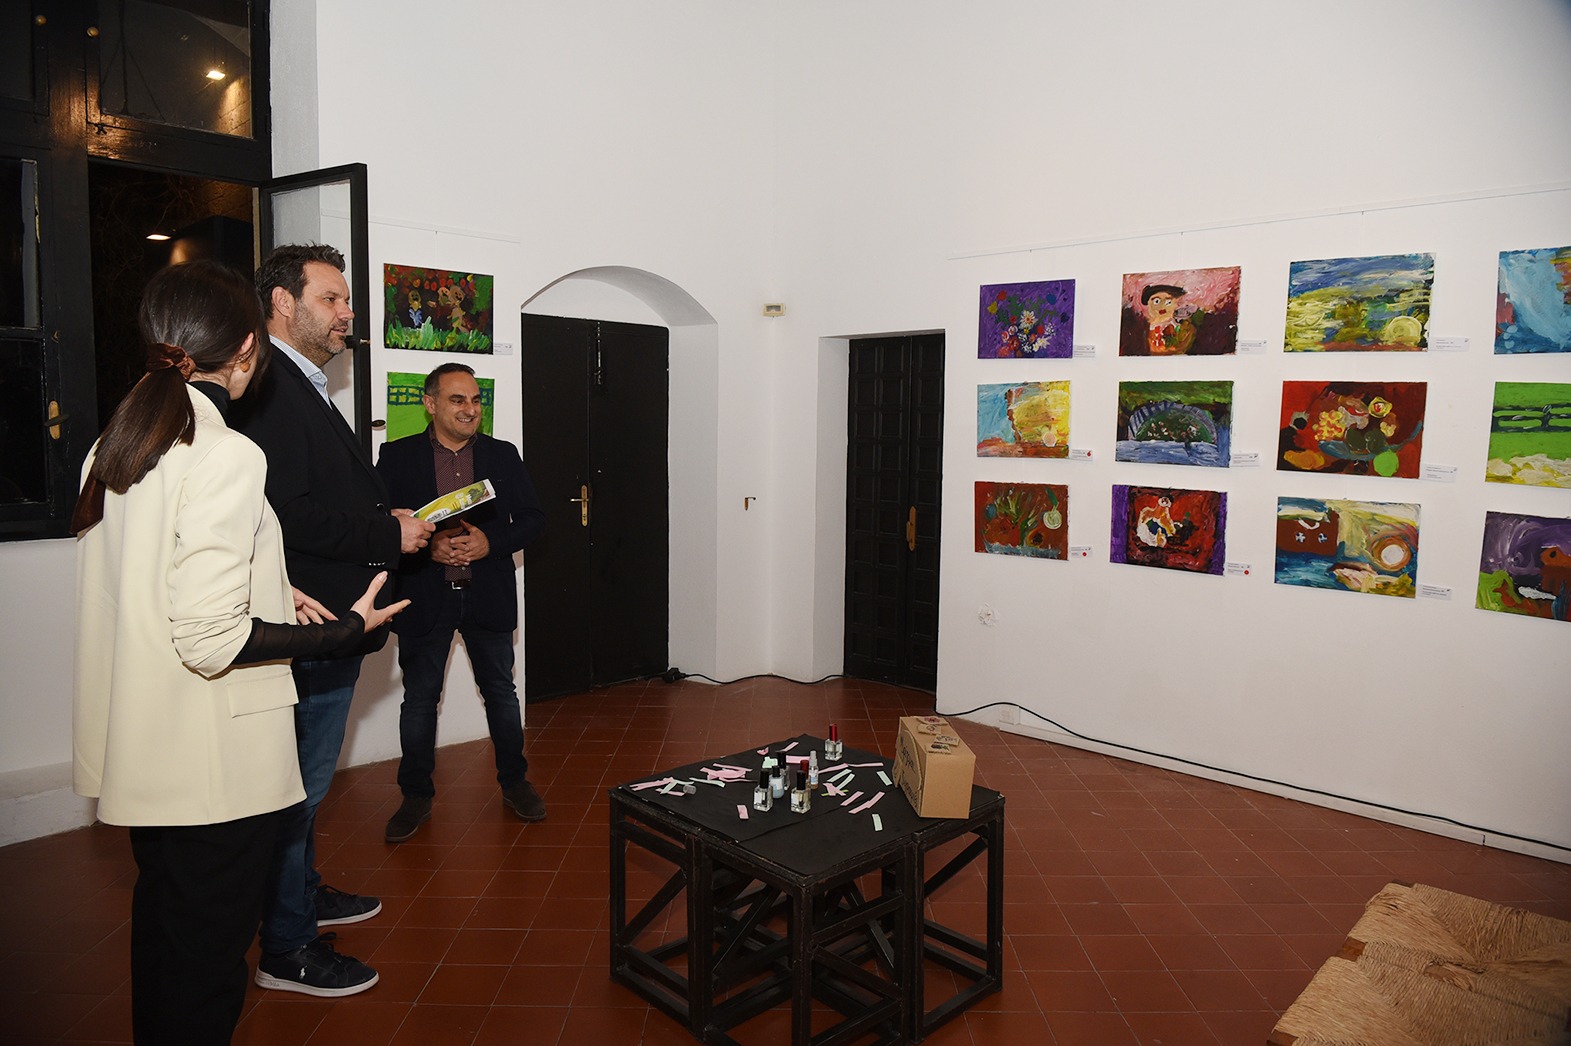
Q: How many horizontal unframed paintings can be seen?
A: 14